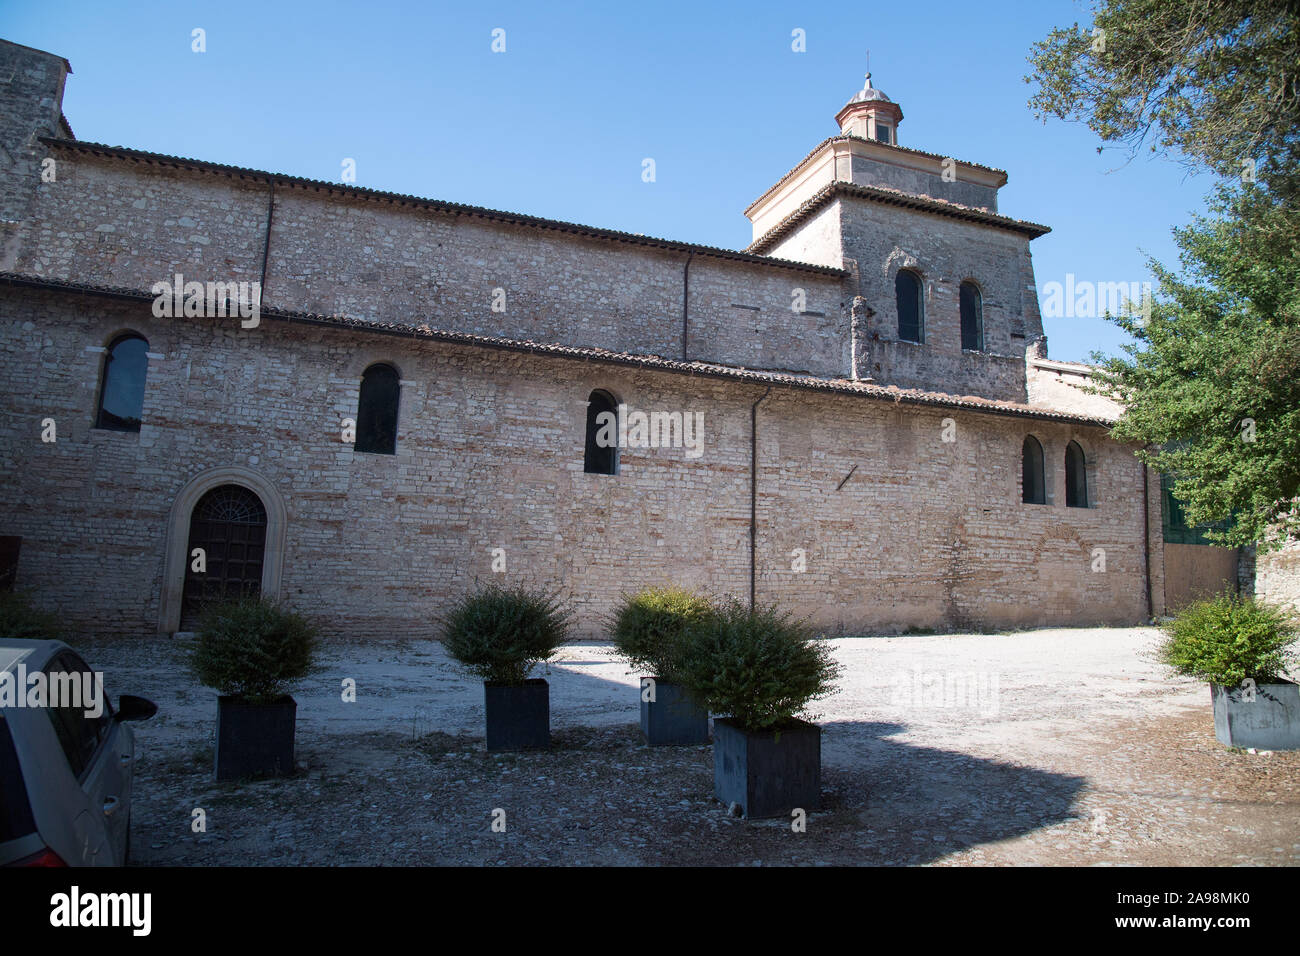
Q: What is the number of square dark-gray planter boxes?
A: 5